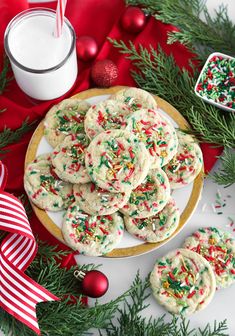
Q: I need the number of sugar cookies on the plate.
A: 12